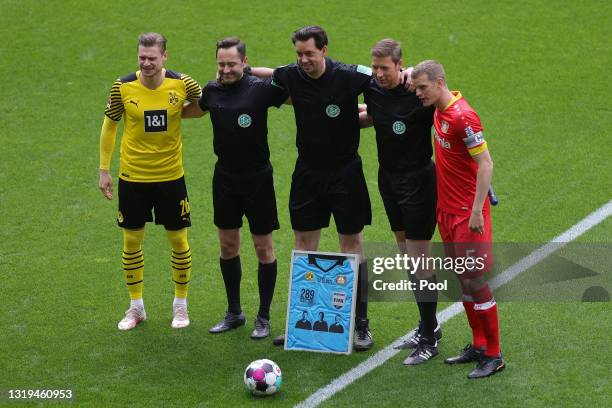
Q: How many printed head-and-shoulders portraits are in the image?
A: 3